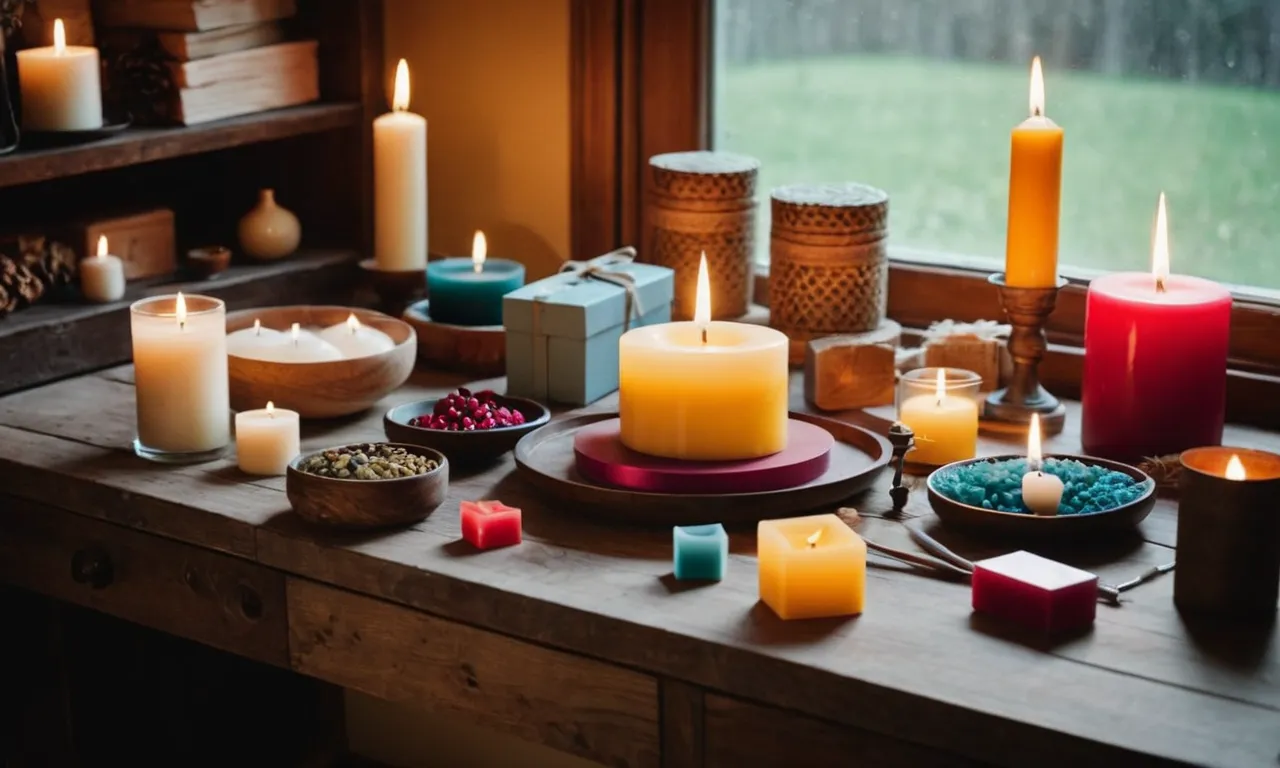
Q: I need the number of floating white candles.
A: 3